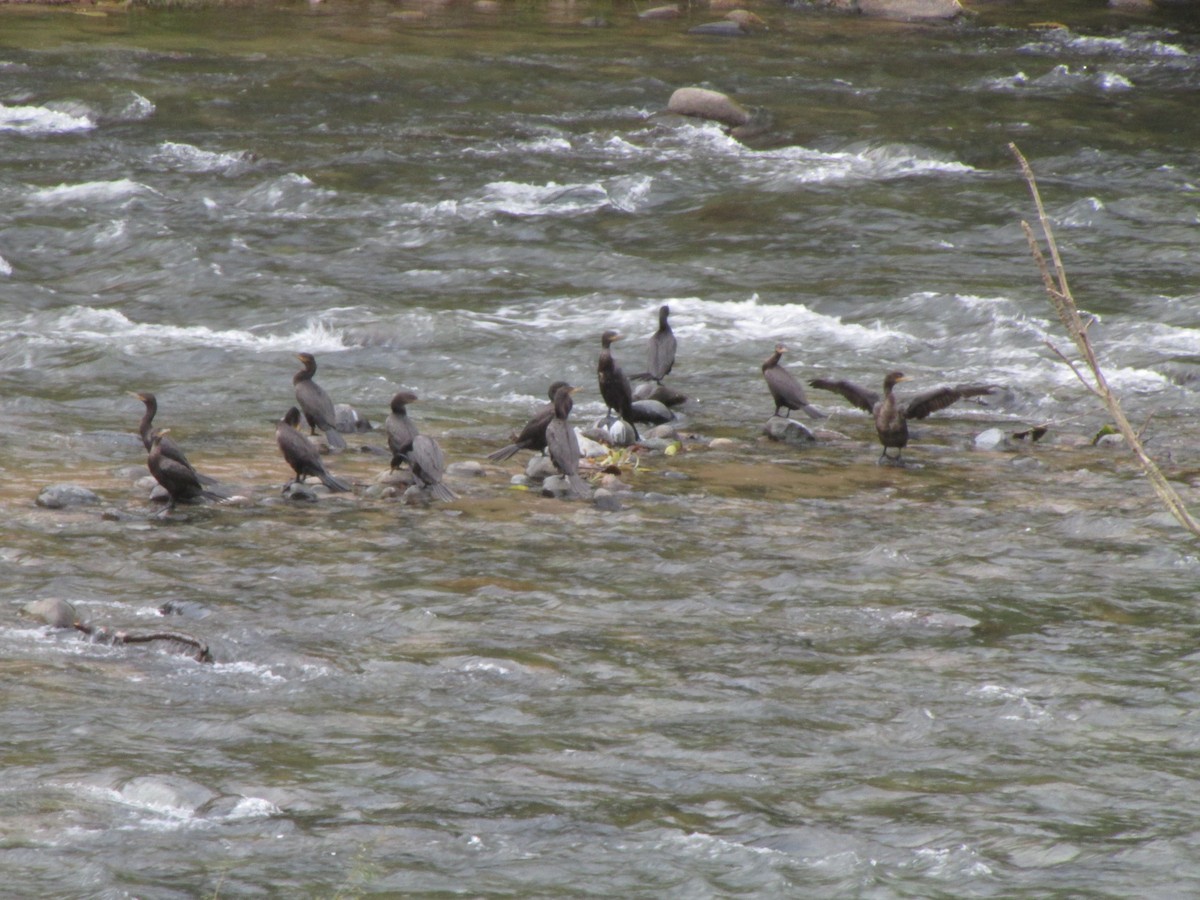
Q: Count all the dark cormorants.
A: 12